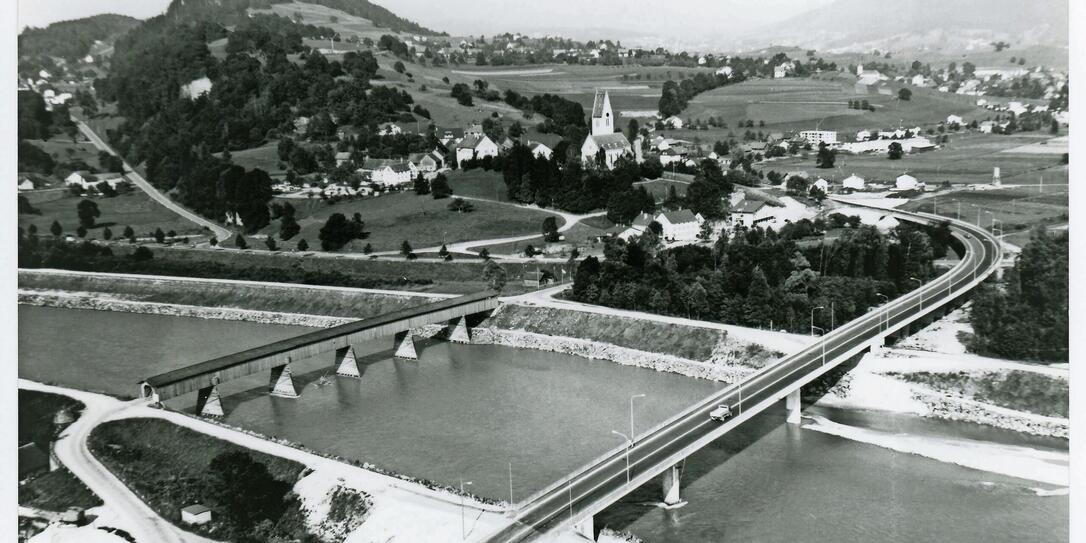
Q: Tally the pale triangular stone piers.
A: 5